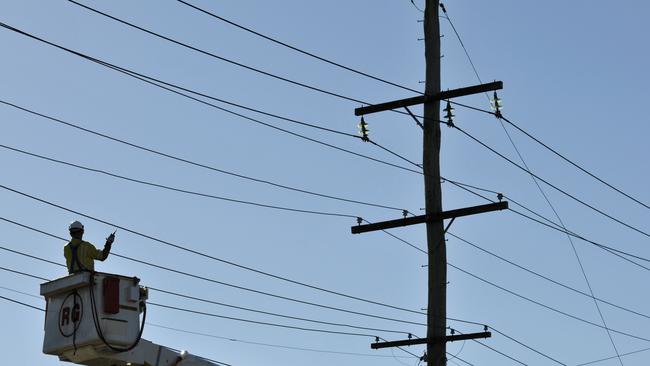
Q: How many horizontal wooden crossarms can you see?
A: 3